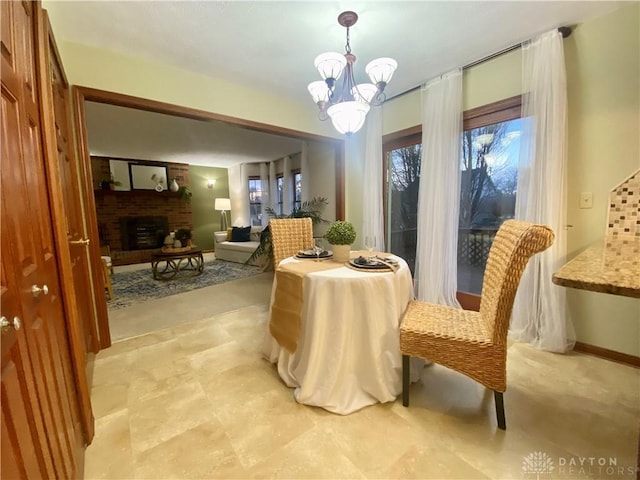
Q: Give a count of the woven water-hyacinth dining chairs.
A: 2